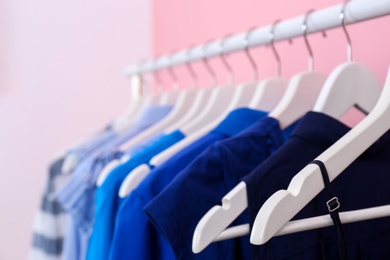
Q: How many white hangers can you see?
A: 11